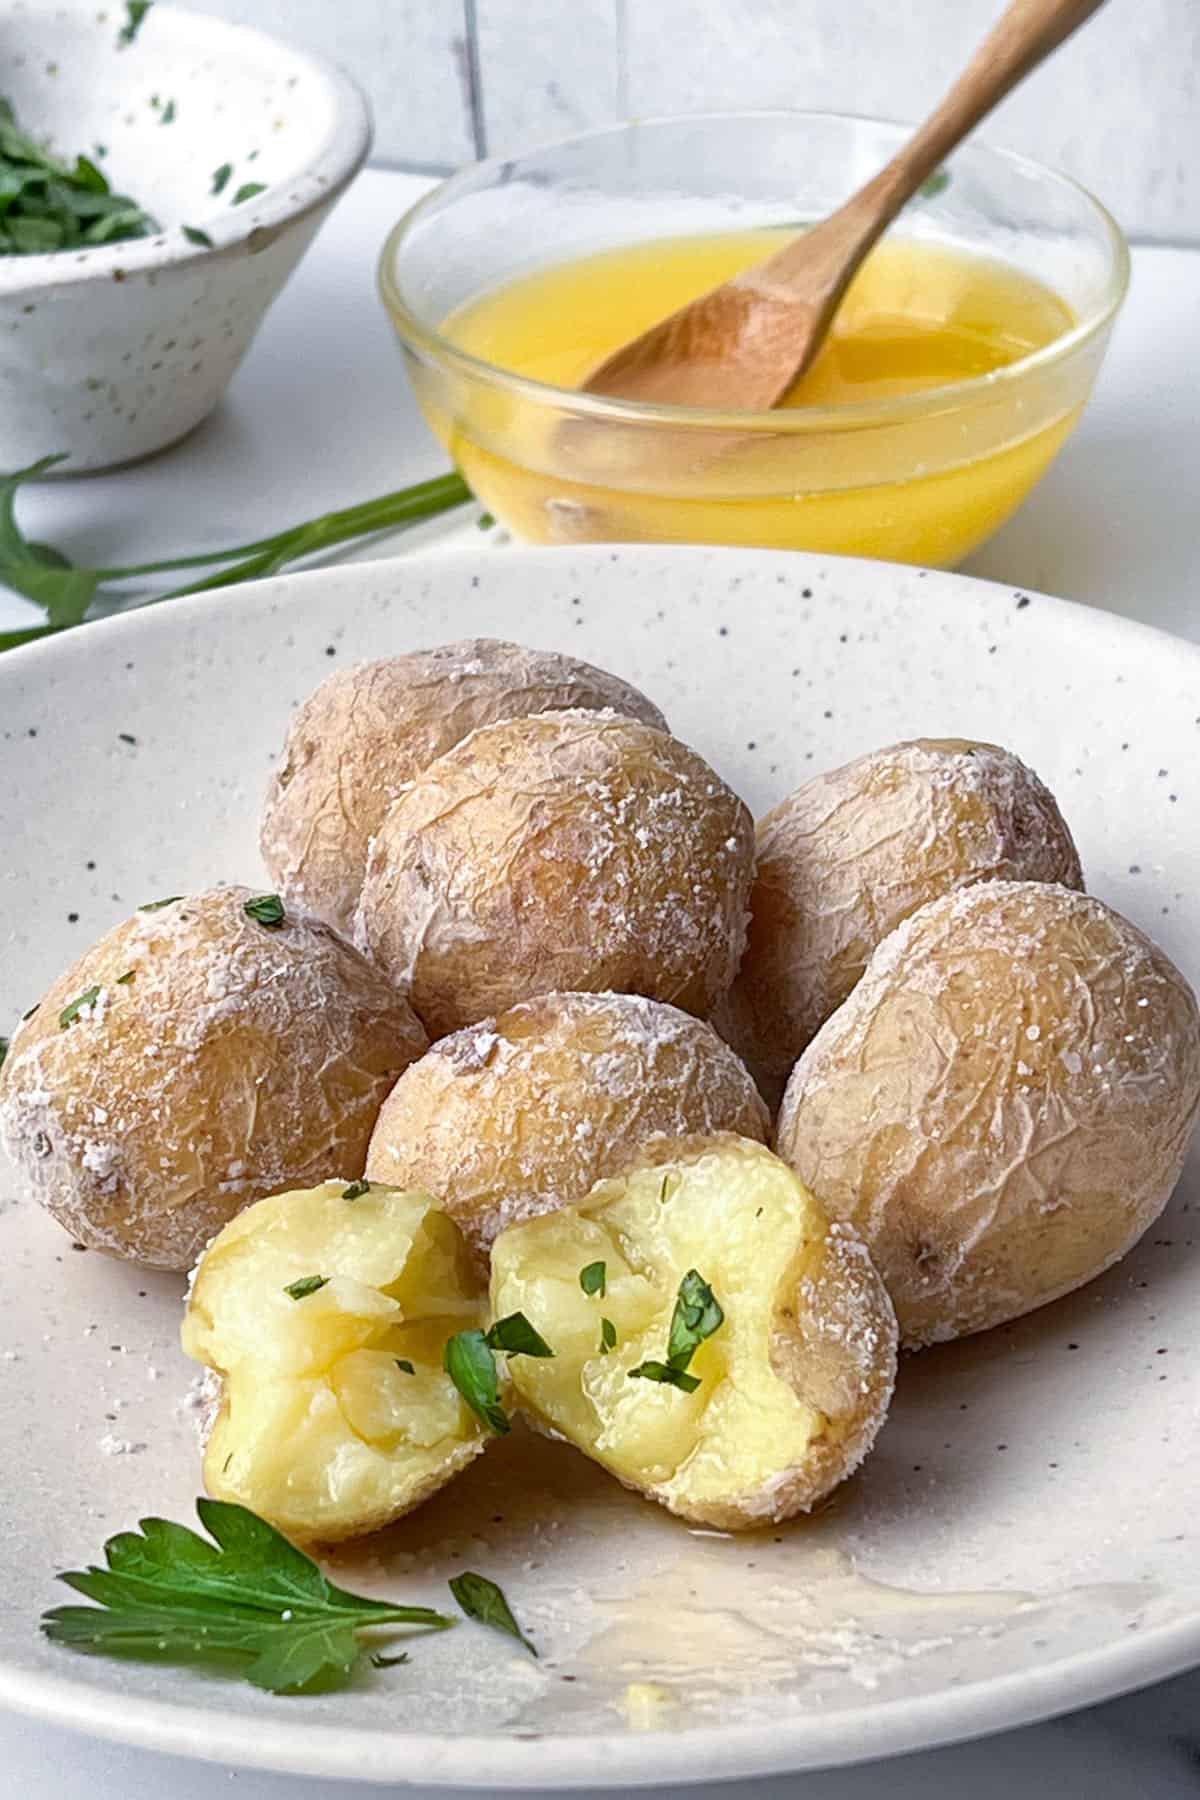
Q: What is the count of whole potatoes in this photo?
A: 6